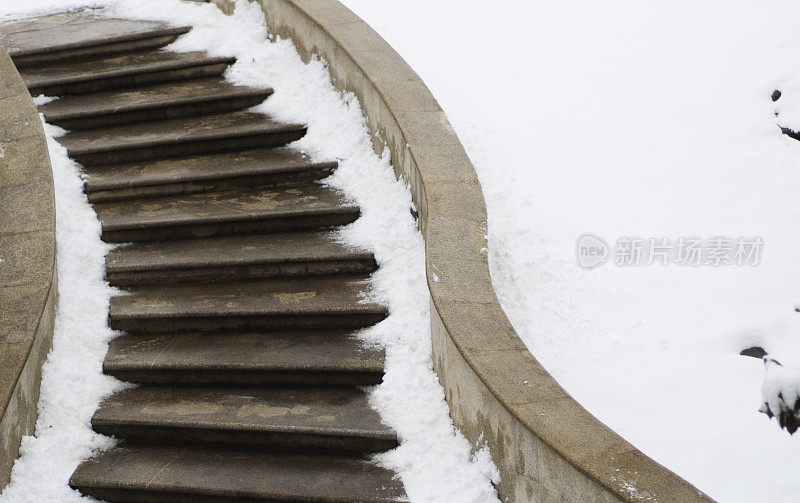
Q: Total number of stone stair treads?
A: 11